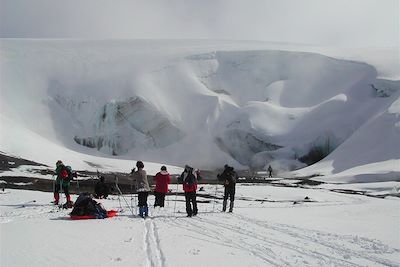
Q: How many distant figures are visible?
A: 1